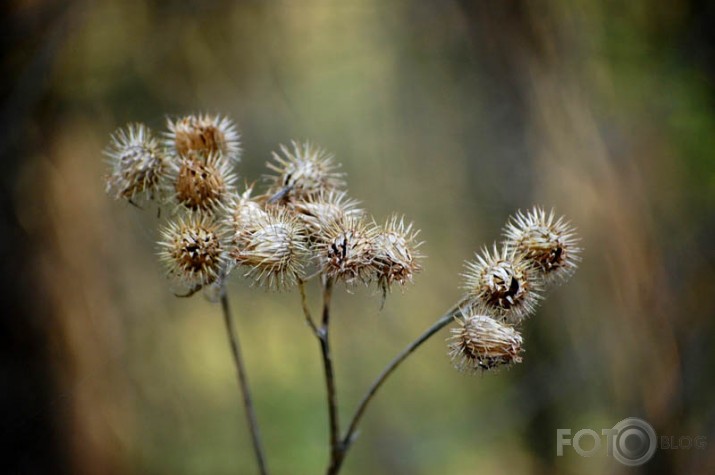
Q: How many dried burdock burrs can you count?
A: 13